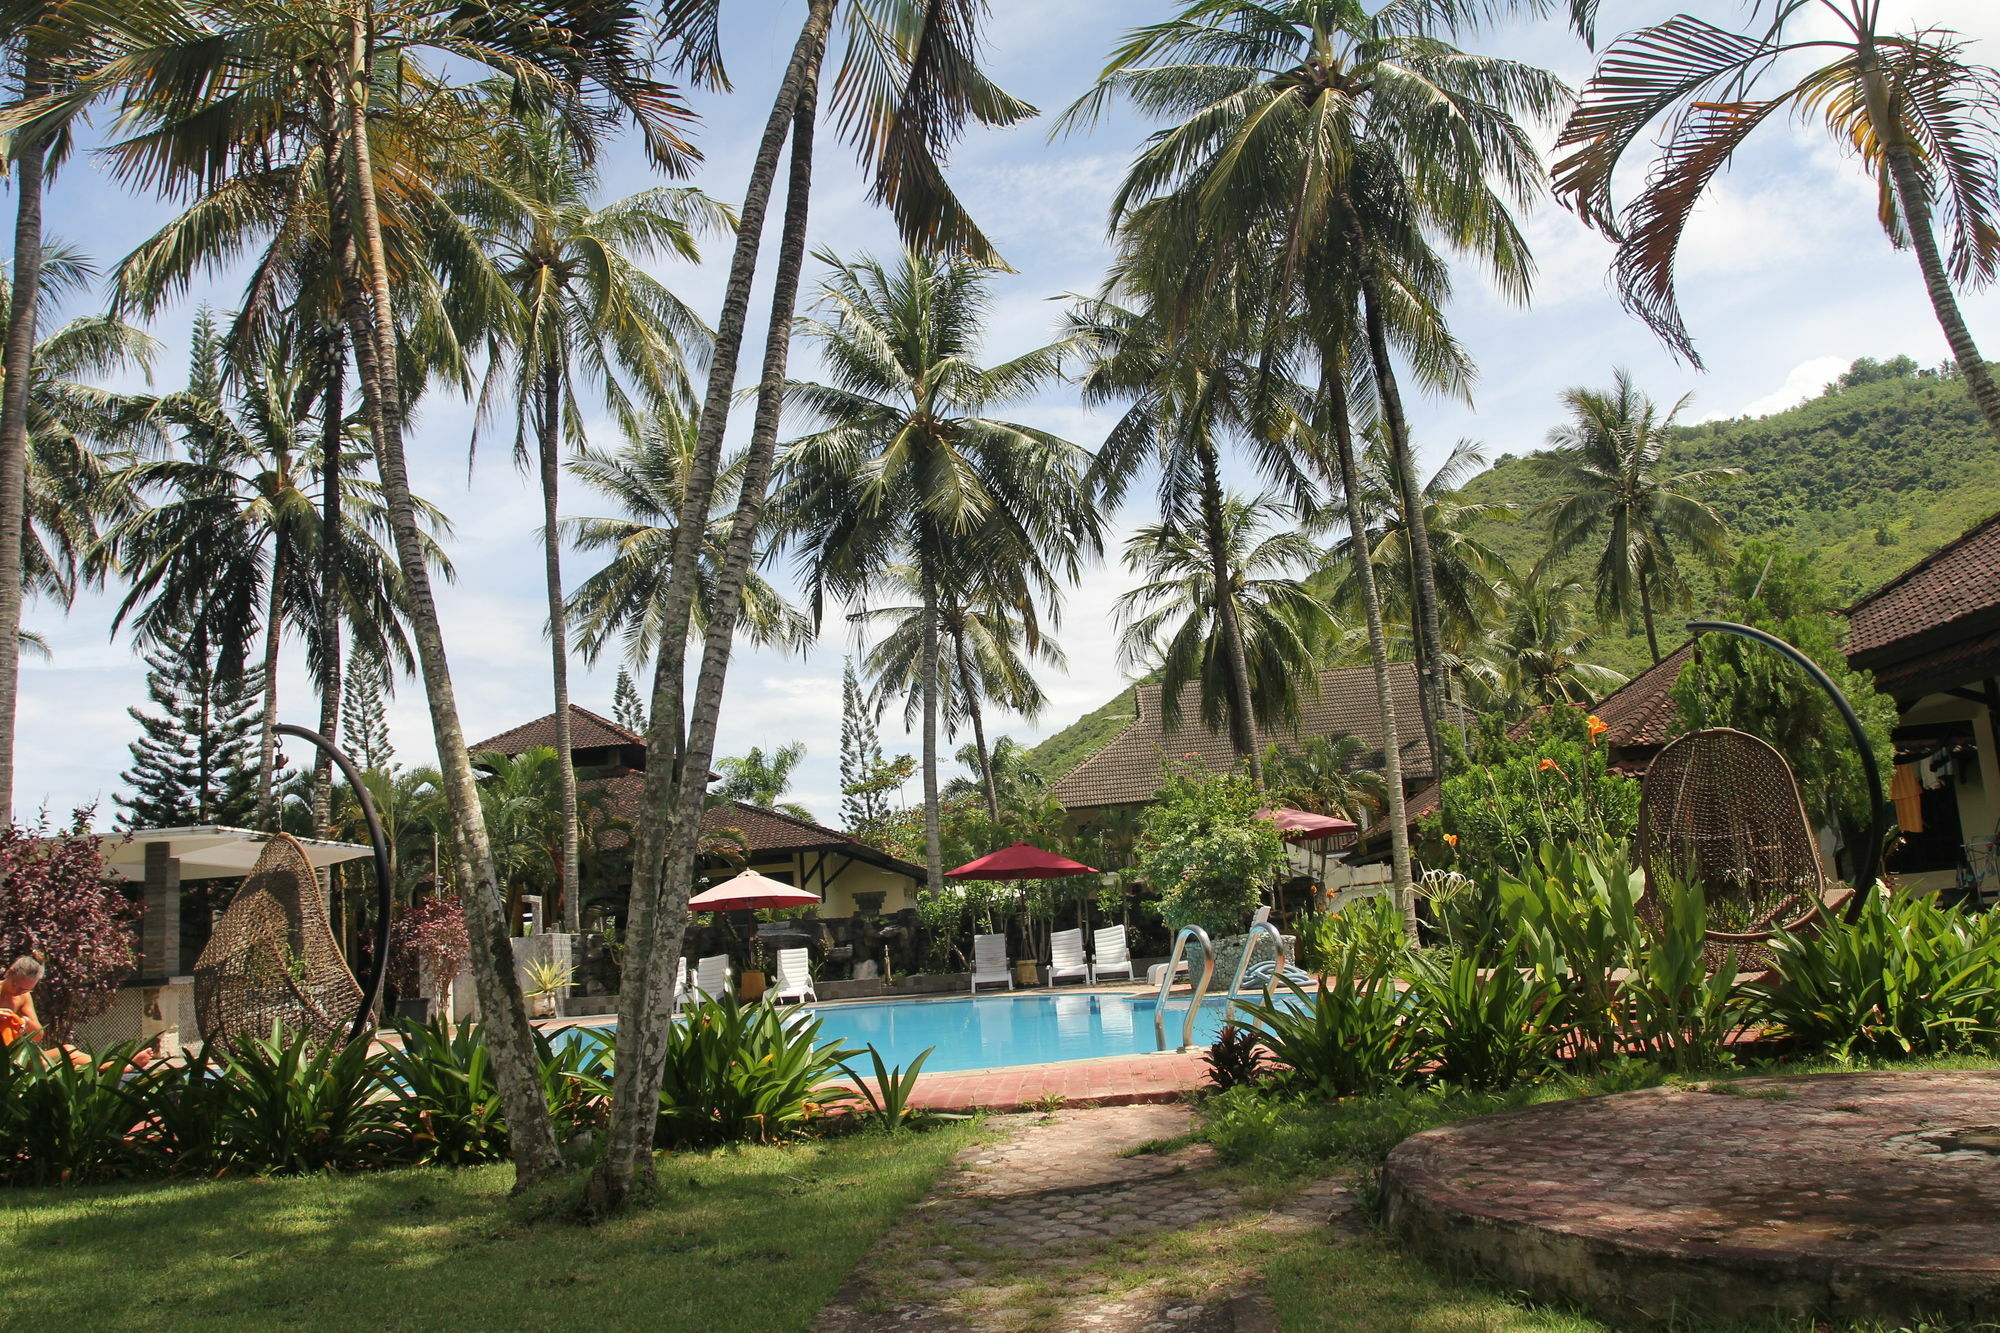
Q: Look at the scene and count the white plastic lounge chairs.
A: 7